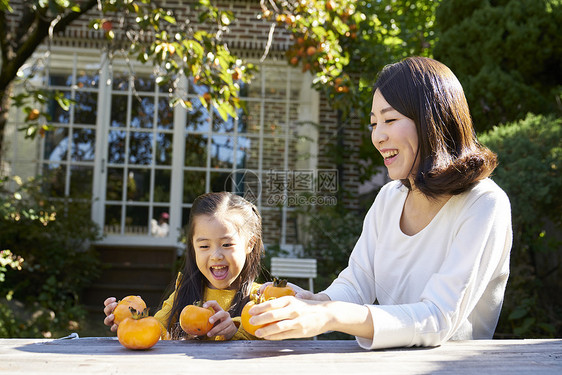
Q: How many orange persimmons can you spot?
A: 5